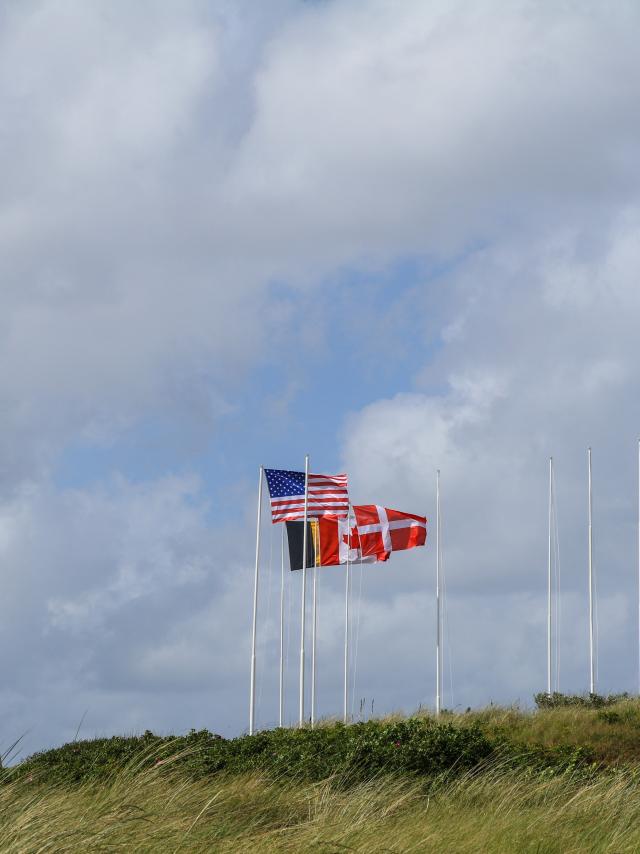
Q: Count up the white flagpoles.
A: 9